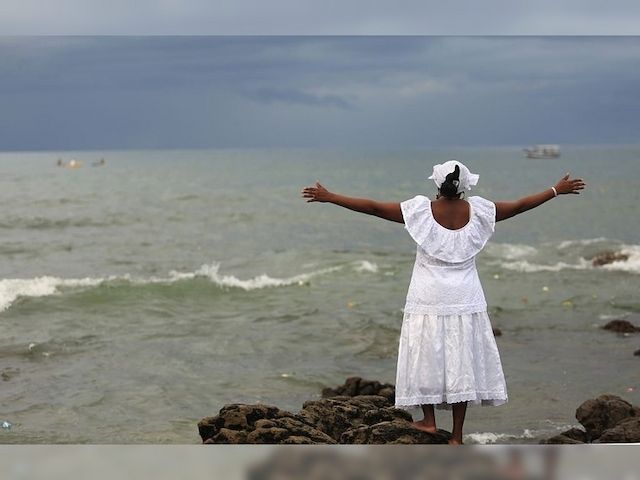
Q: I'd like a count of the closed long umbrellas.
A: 0